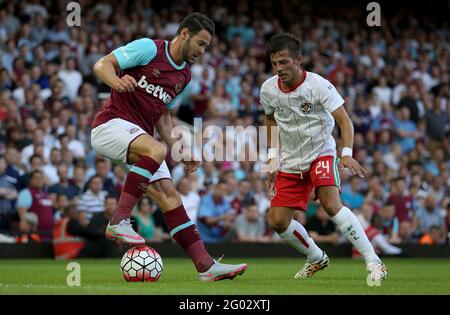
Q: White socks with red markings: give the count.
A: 1